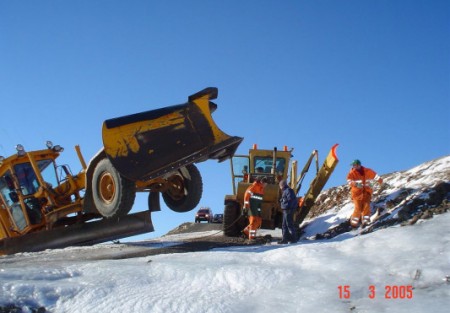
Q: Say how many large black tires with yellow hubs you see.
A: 2